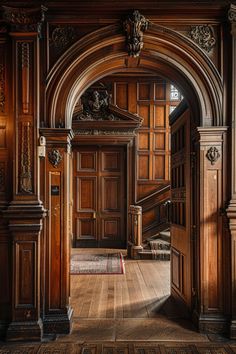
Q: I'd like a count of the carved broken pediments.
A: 1